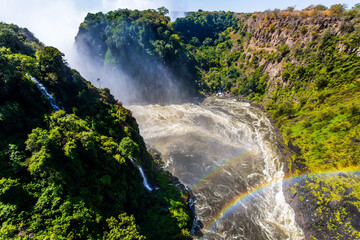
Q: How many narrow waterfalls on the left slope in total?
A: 2